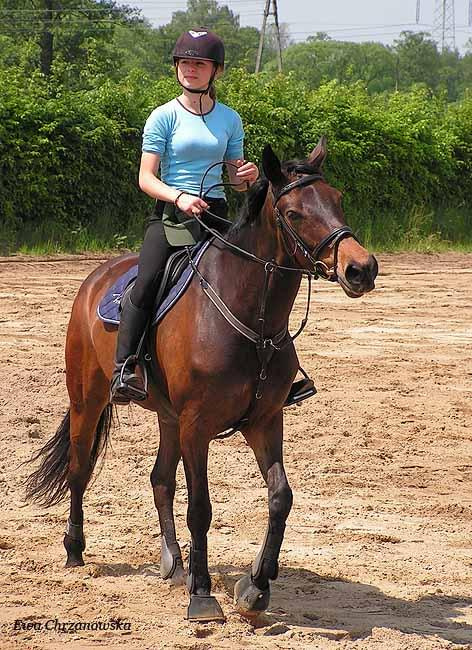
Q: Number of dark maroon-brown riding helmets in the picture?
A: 1